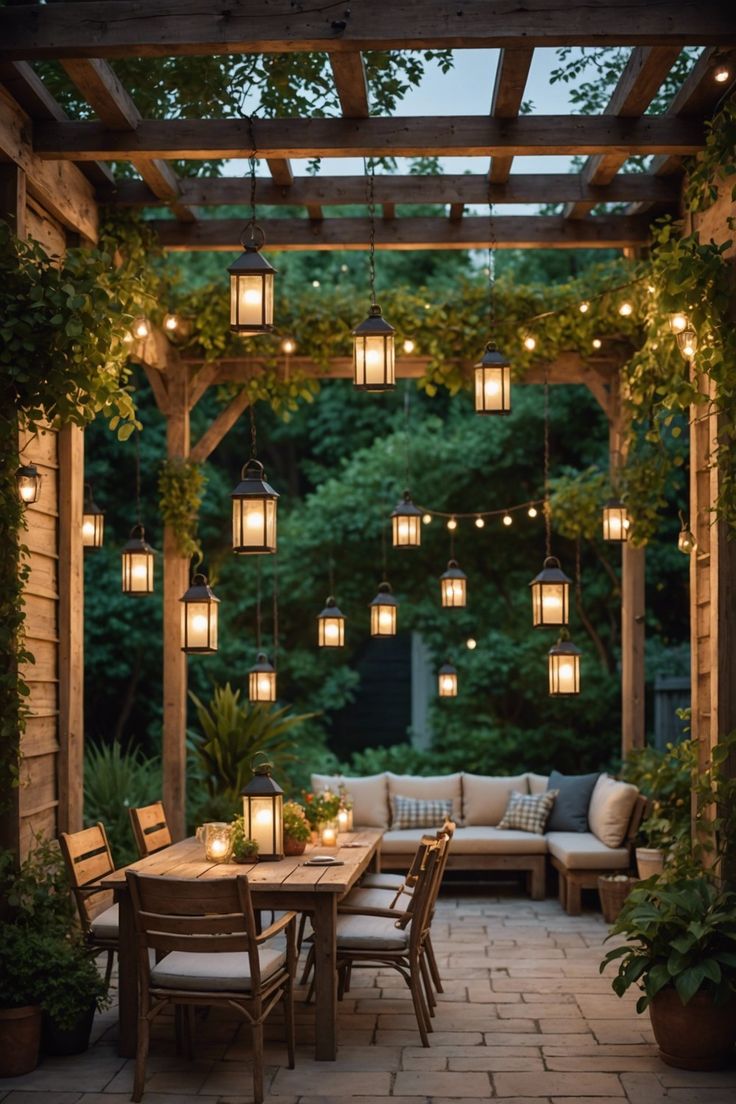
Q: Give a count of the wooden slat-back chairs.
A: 6